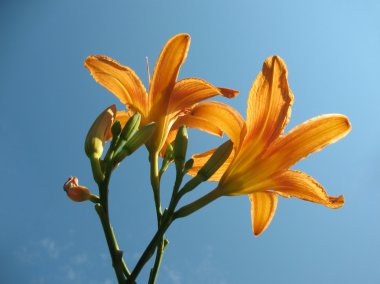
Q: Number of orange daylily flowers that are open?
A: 2